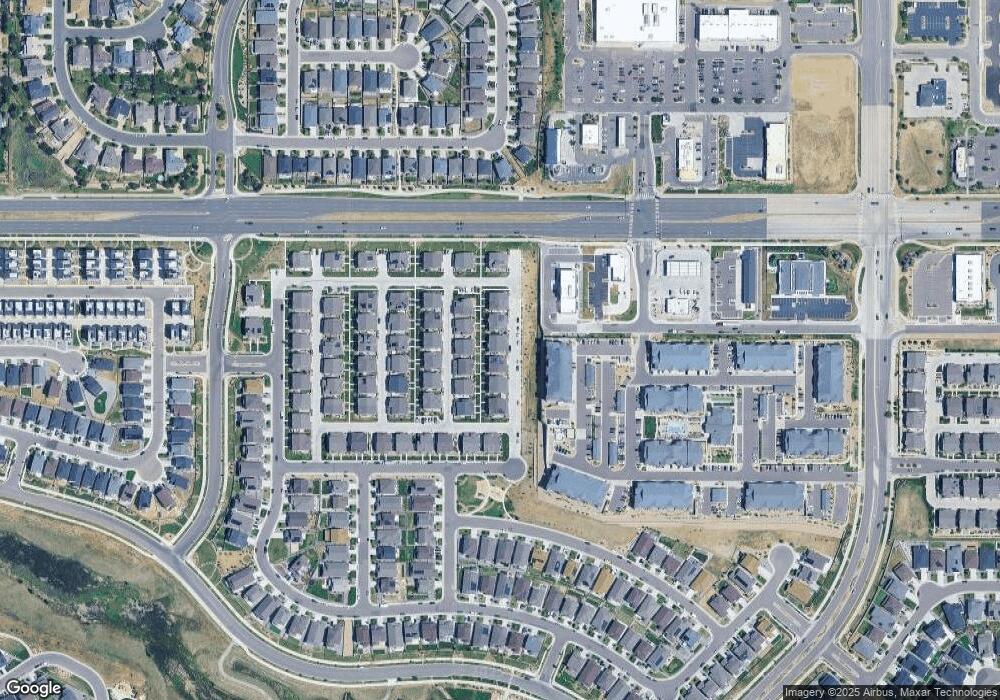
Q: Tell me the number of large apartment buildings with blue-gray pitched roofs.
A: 11